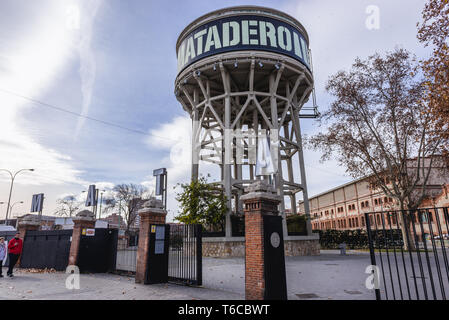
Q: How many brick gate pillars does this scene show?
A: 4